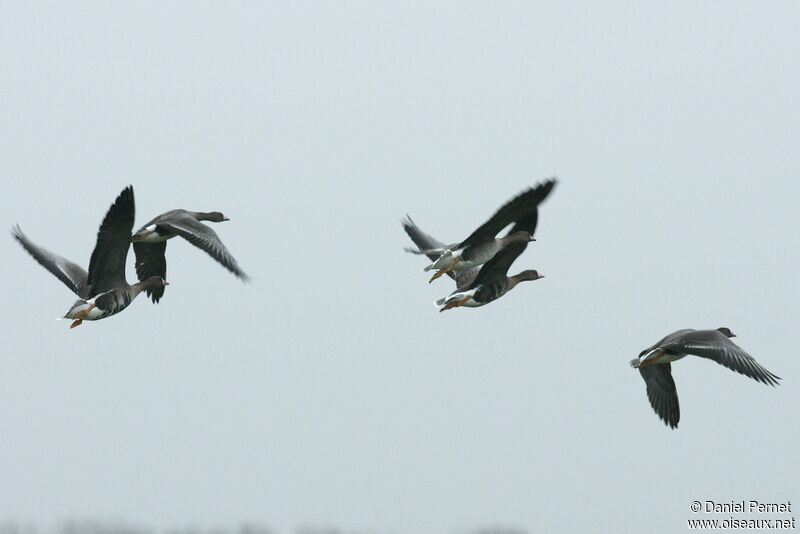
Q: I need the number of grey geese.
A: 5